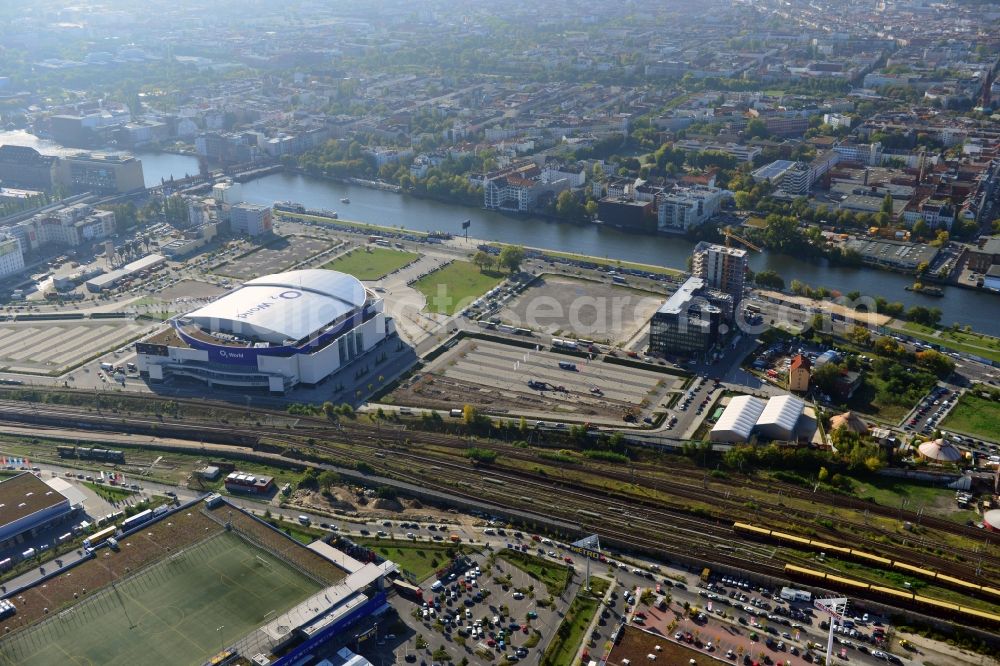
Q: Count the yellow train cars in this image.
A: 12